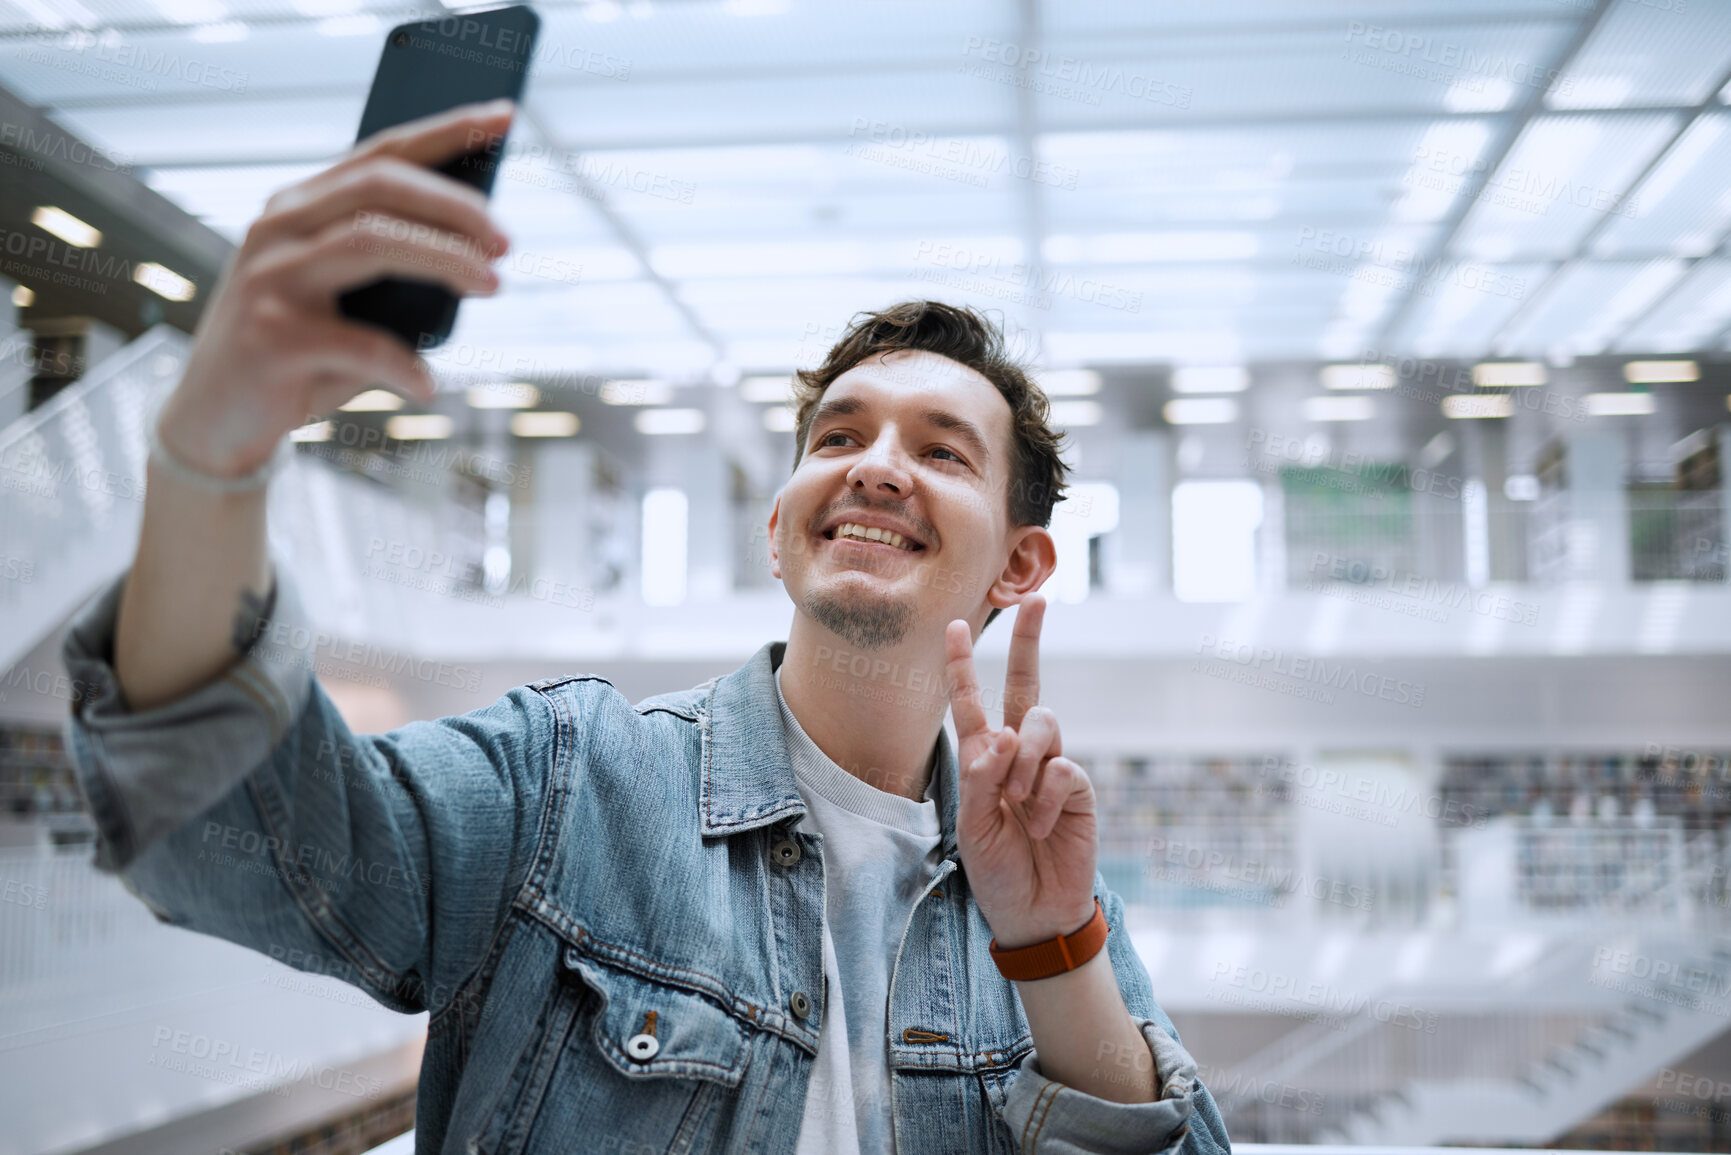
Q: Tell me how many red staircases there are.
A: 0